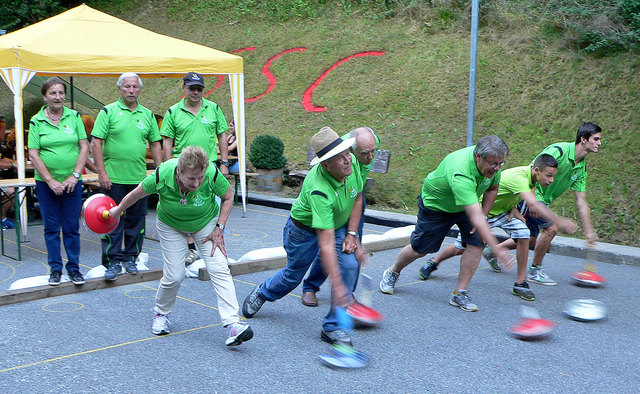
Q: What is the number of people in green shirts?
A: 9